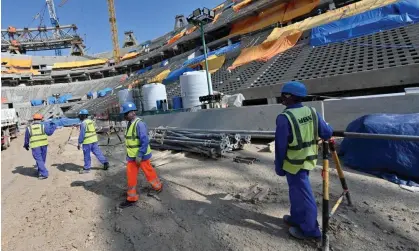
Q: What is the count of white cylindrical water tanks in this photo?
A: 3